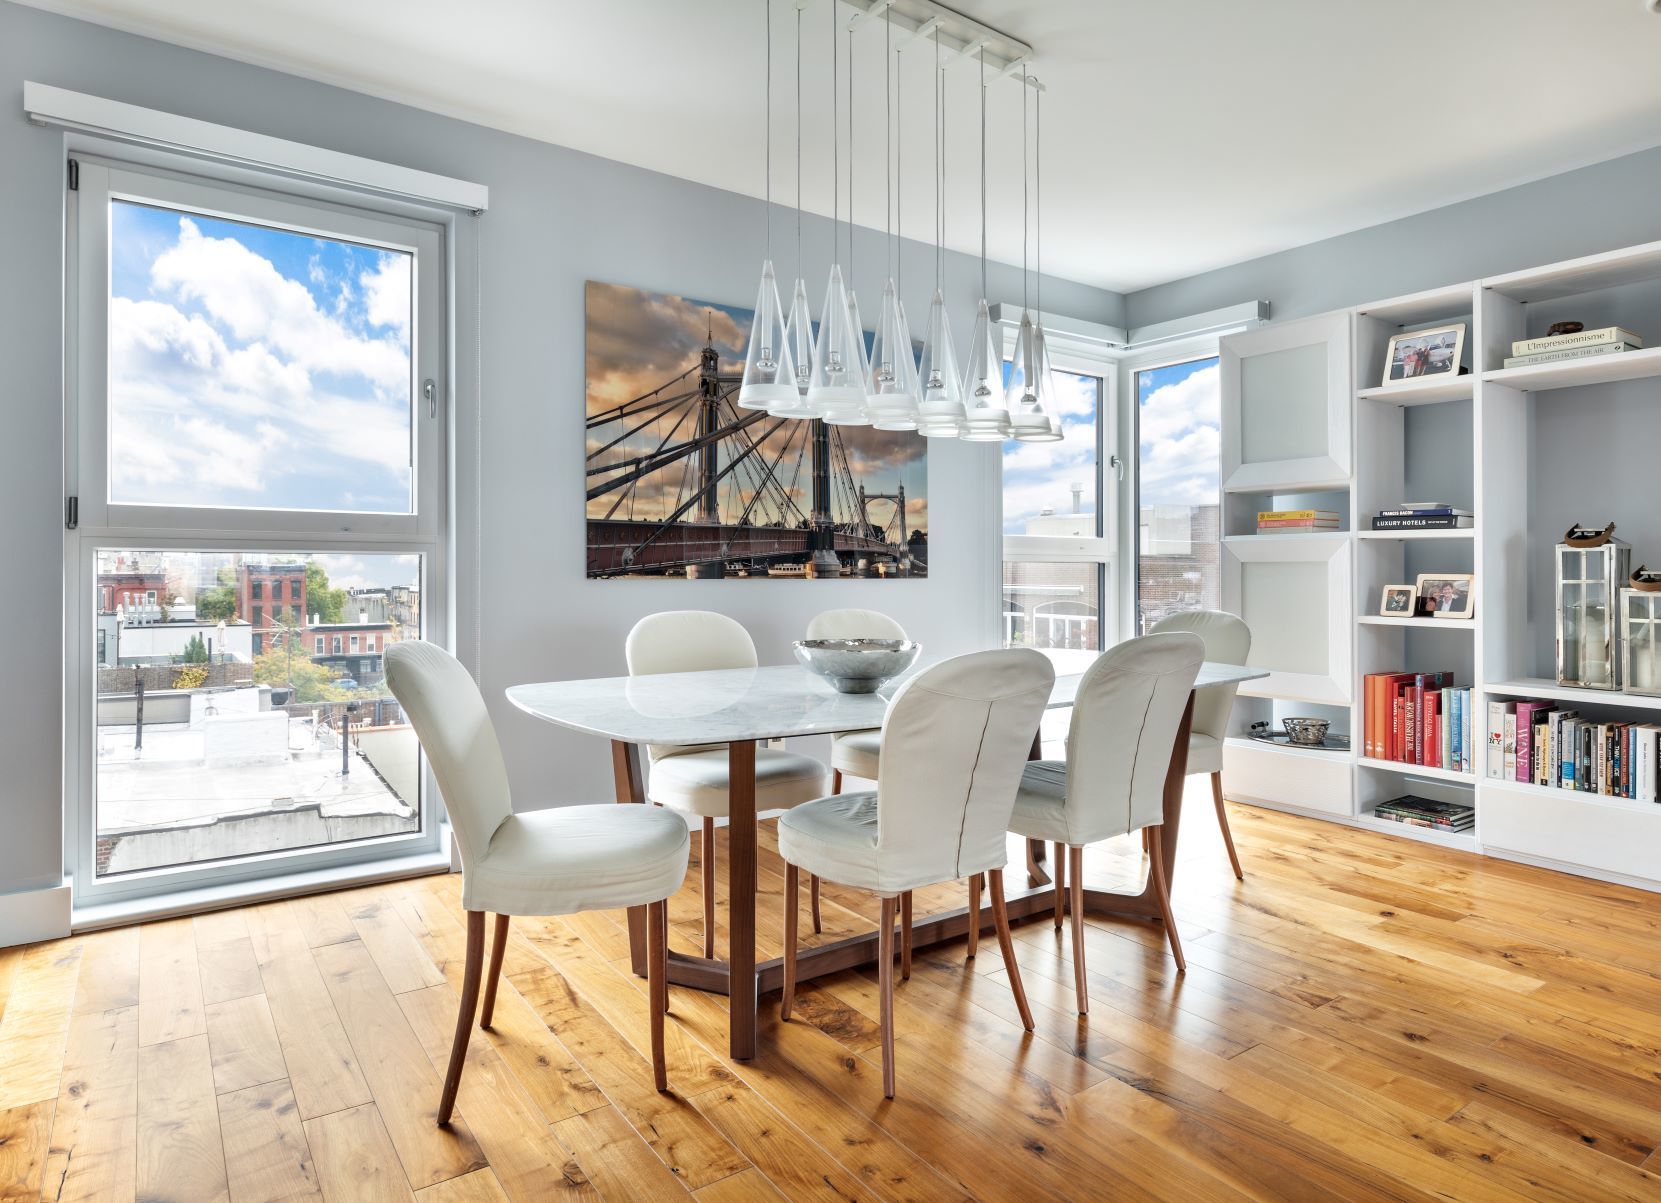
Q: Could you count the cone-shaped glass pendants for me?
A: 12